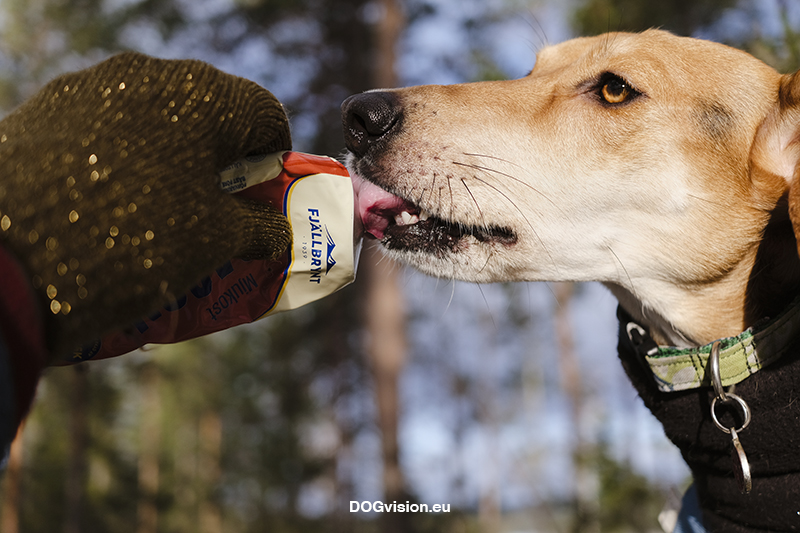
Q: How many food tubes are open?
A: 1